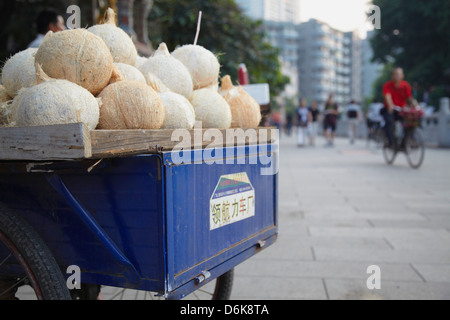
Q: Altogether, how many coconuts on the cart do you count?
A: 13